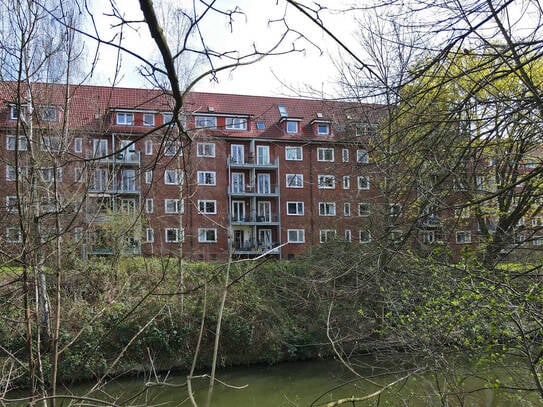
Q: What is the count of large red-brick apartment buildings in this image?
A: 1